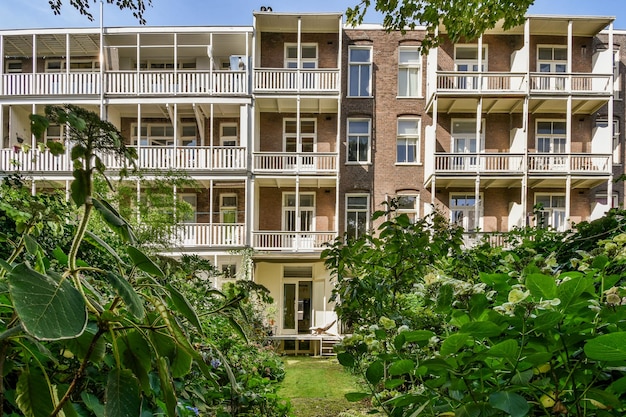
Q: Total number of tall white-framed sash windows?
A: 6